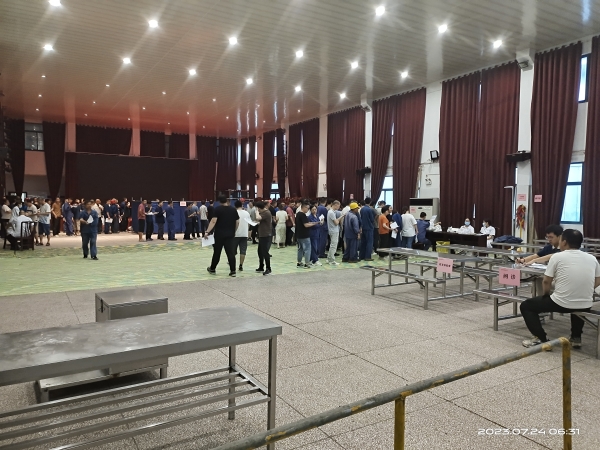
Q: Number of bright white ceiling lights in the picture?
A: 15